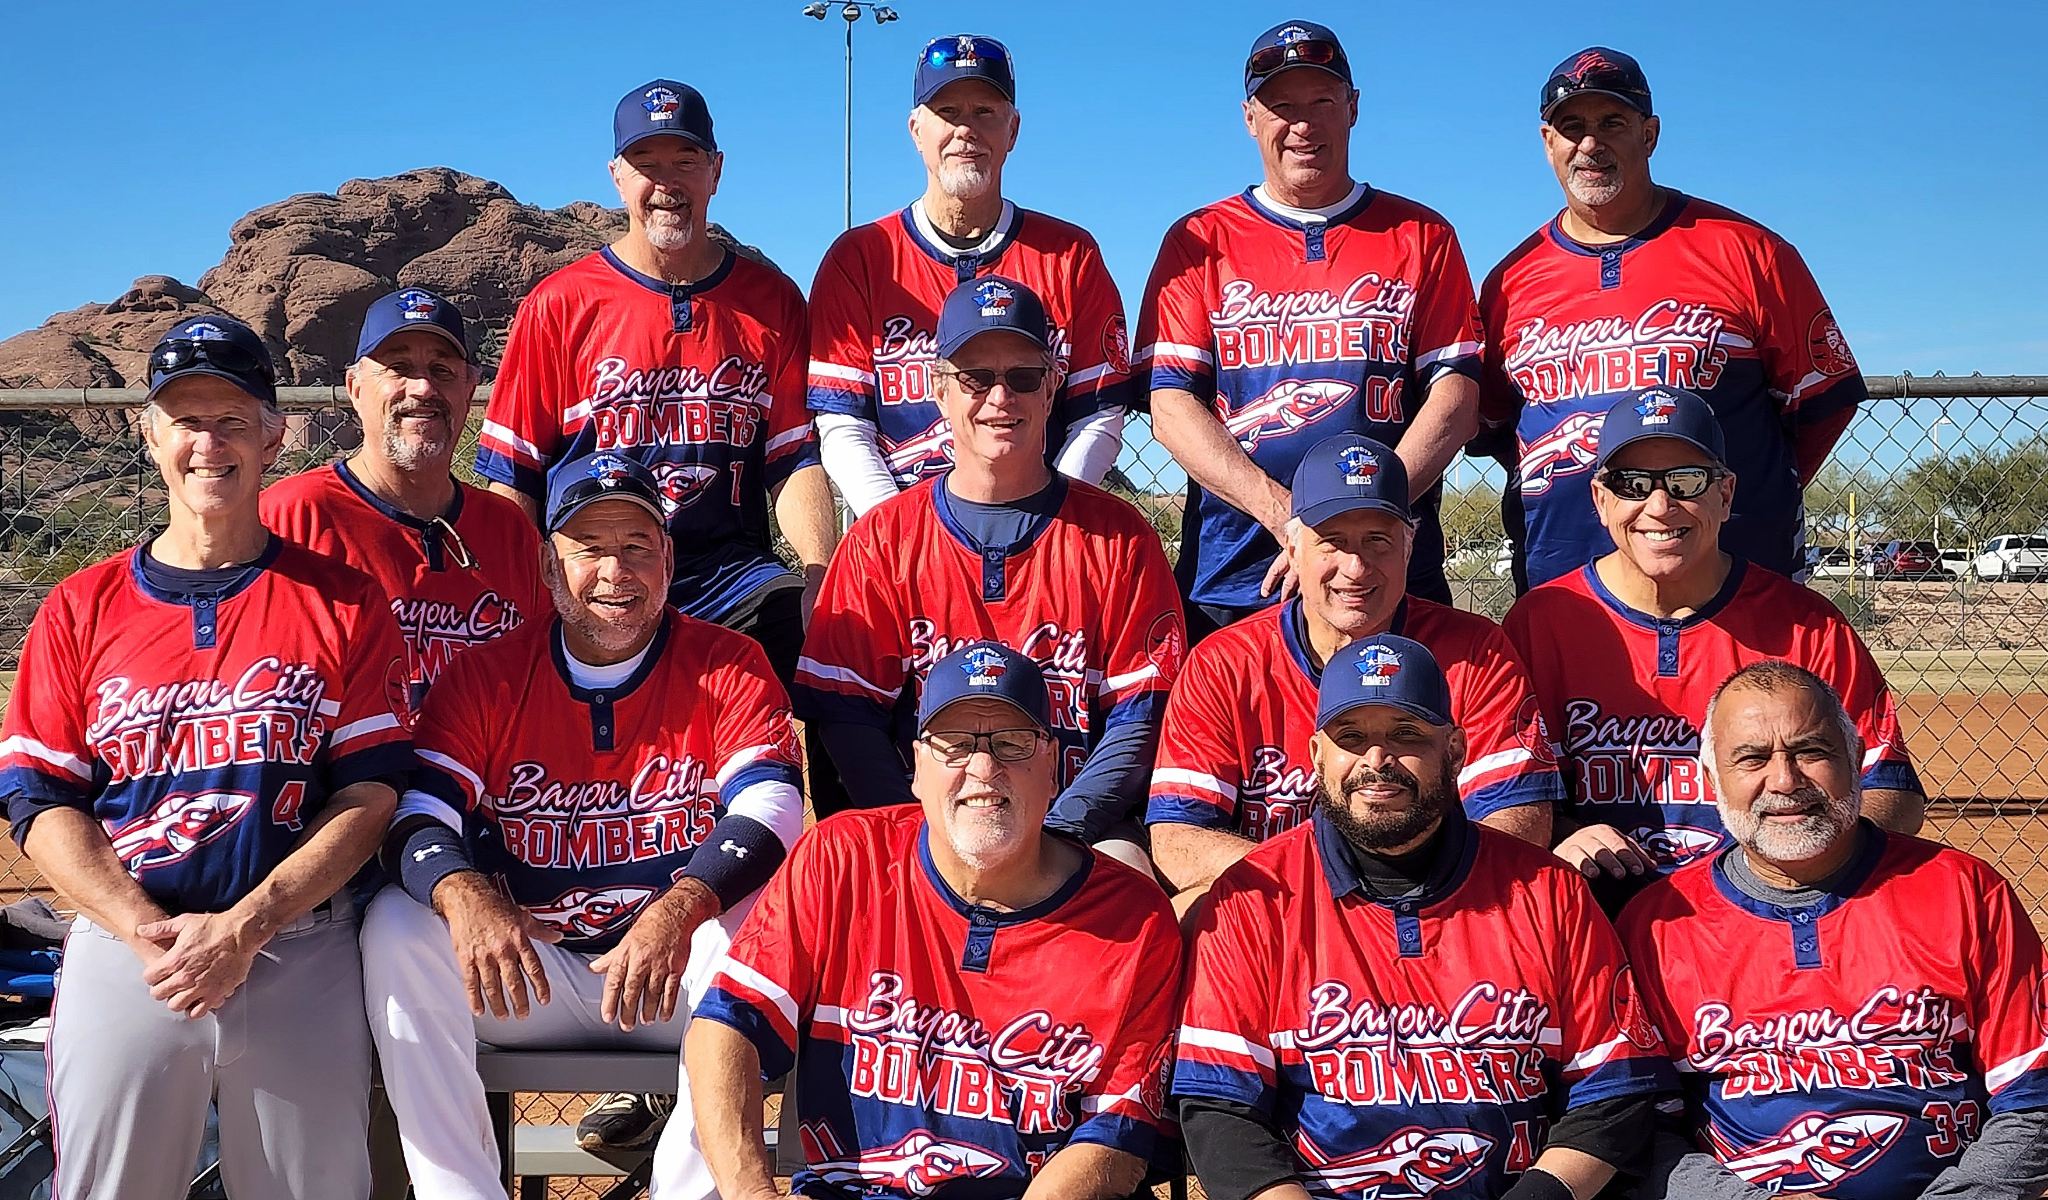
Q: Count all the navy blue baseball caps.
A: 12